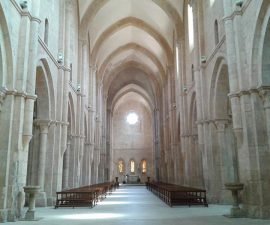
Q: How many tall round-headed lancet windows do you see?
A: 3